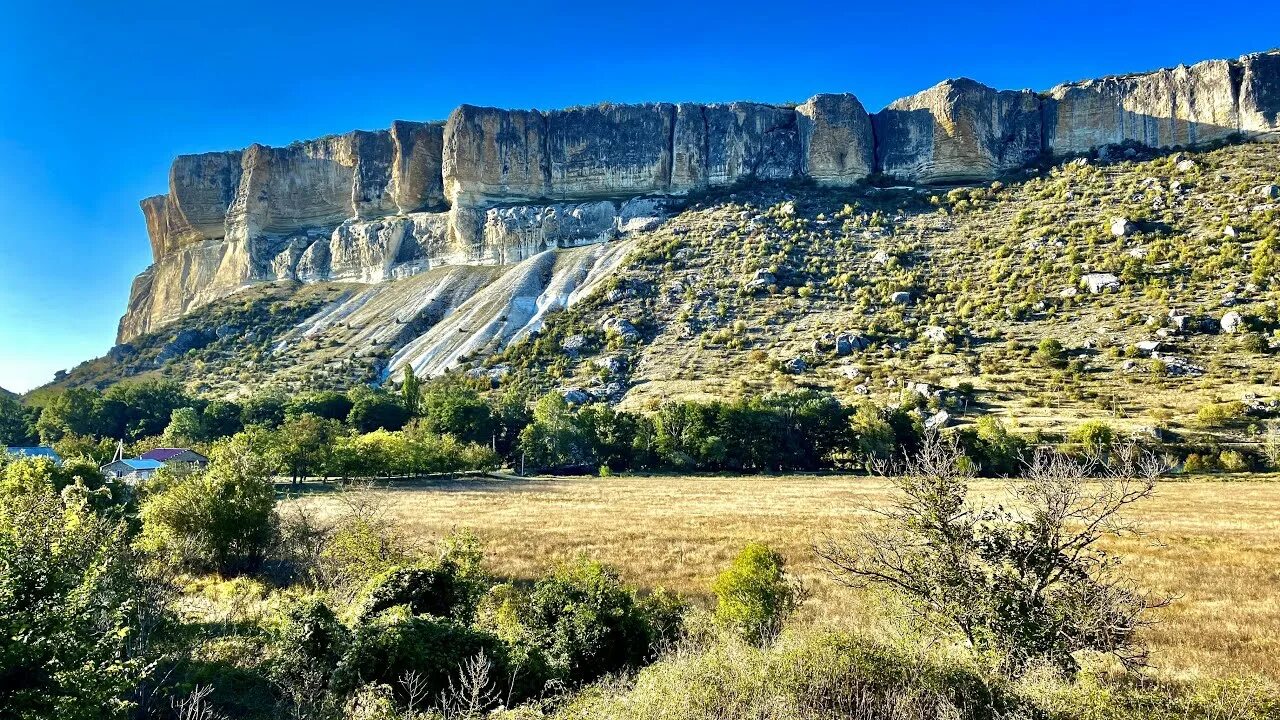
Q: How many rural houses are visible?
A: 3